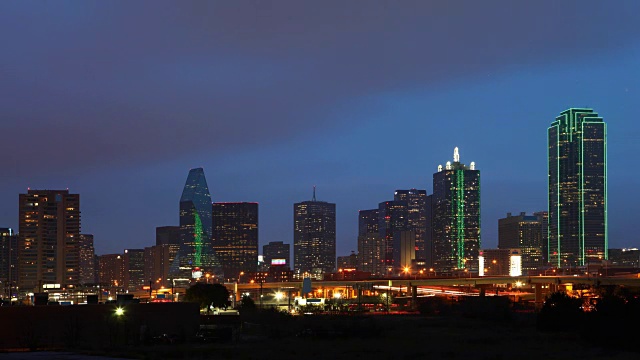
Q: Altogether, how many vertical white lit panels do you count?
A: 2